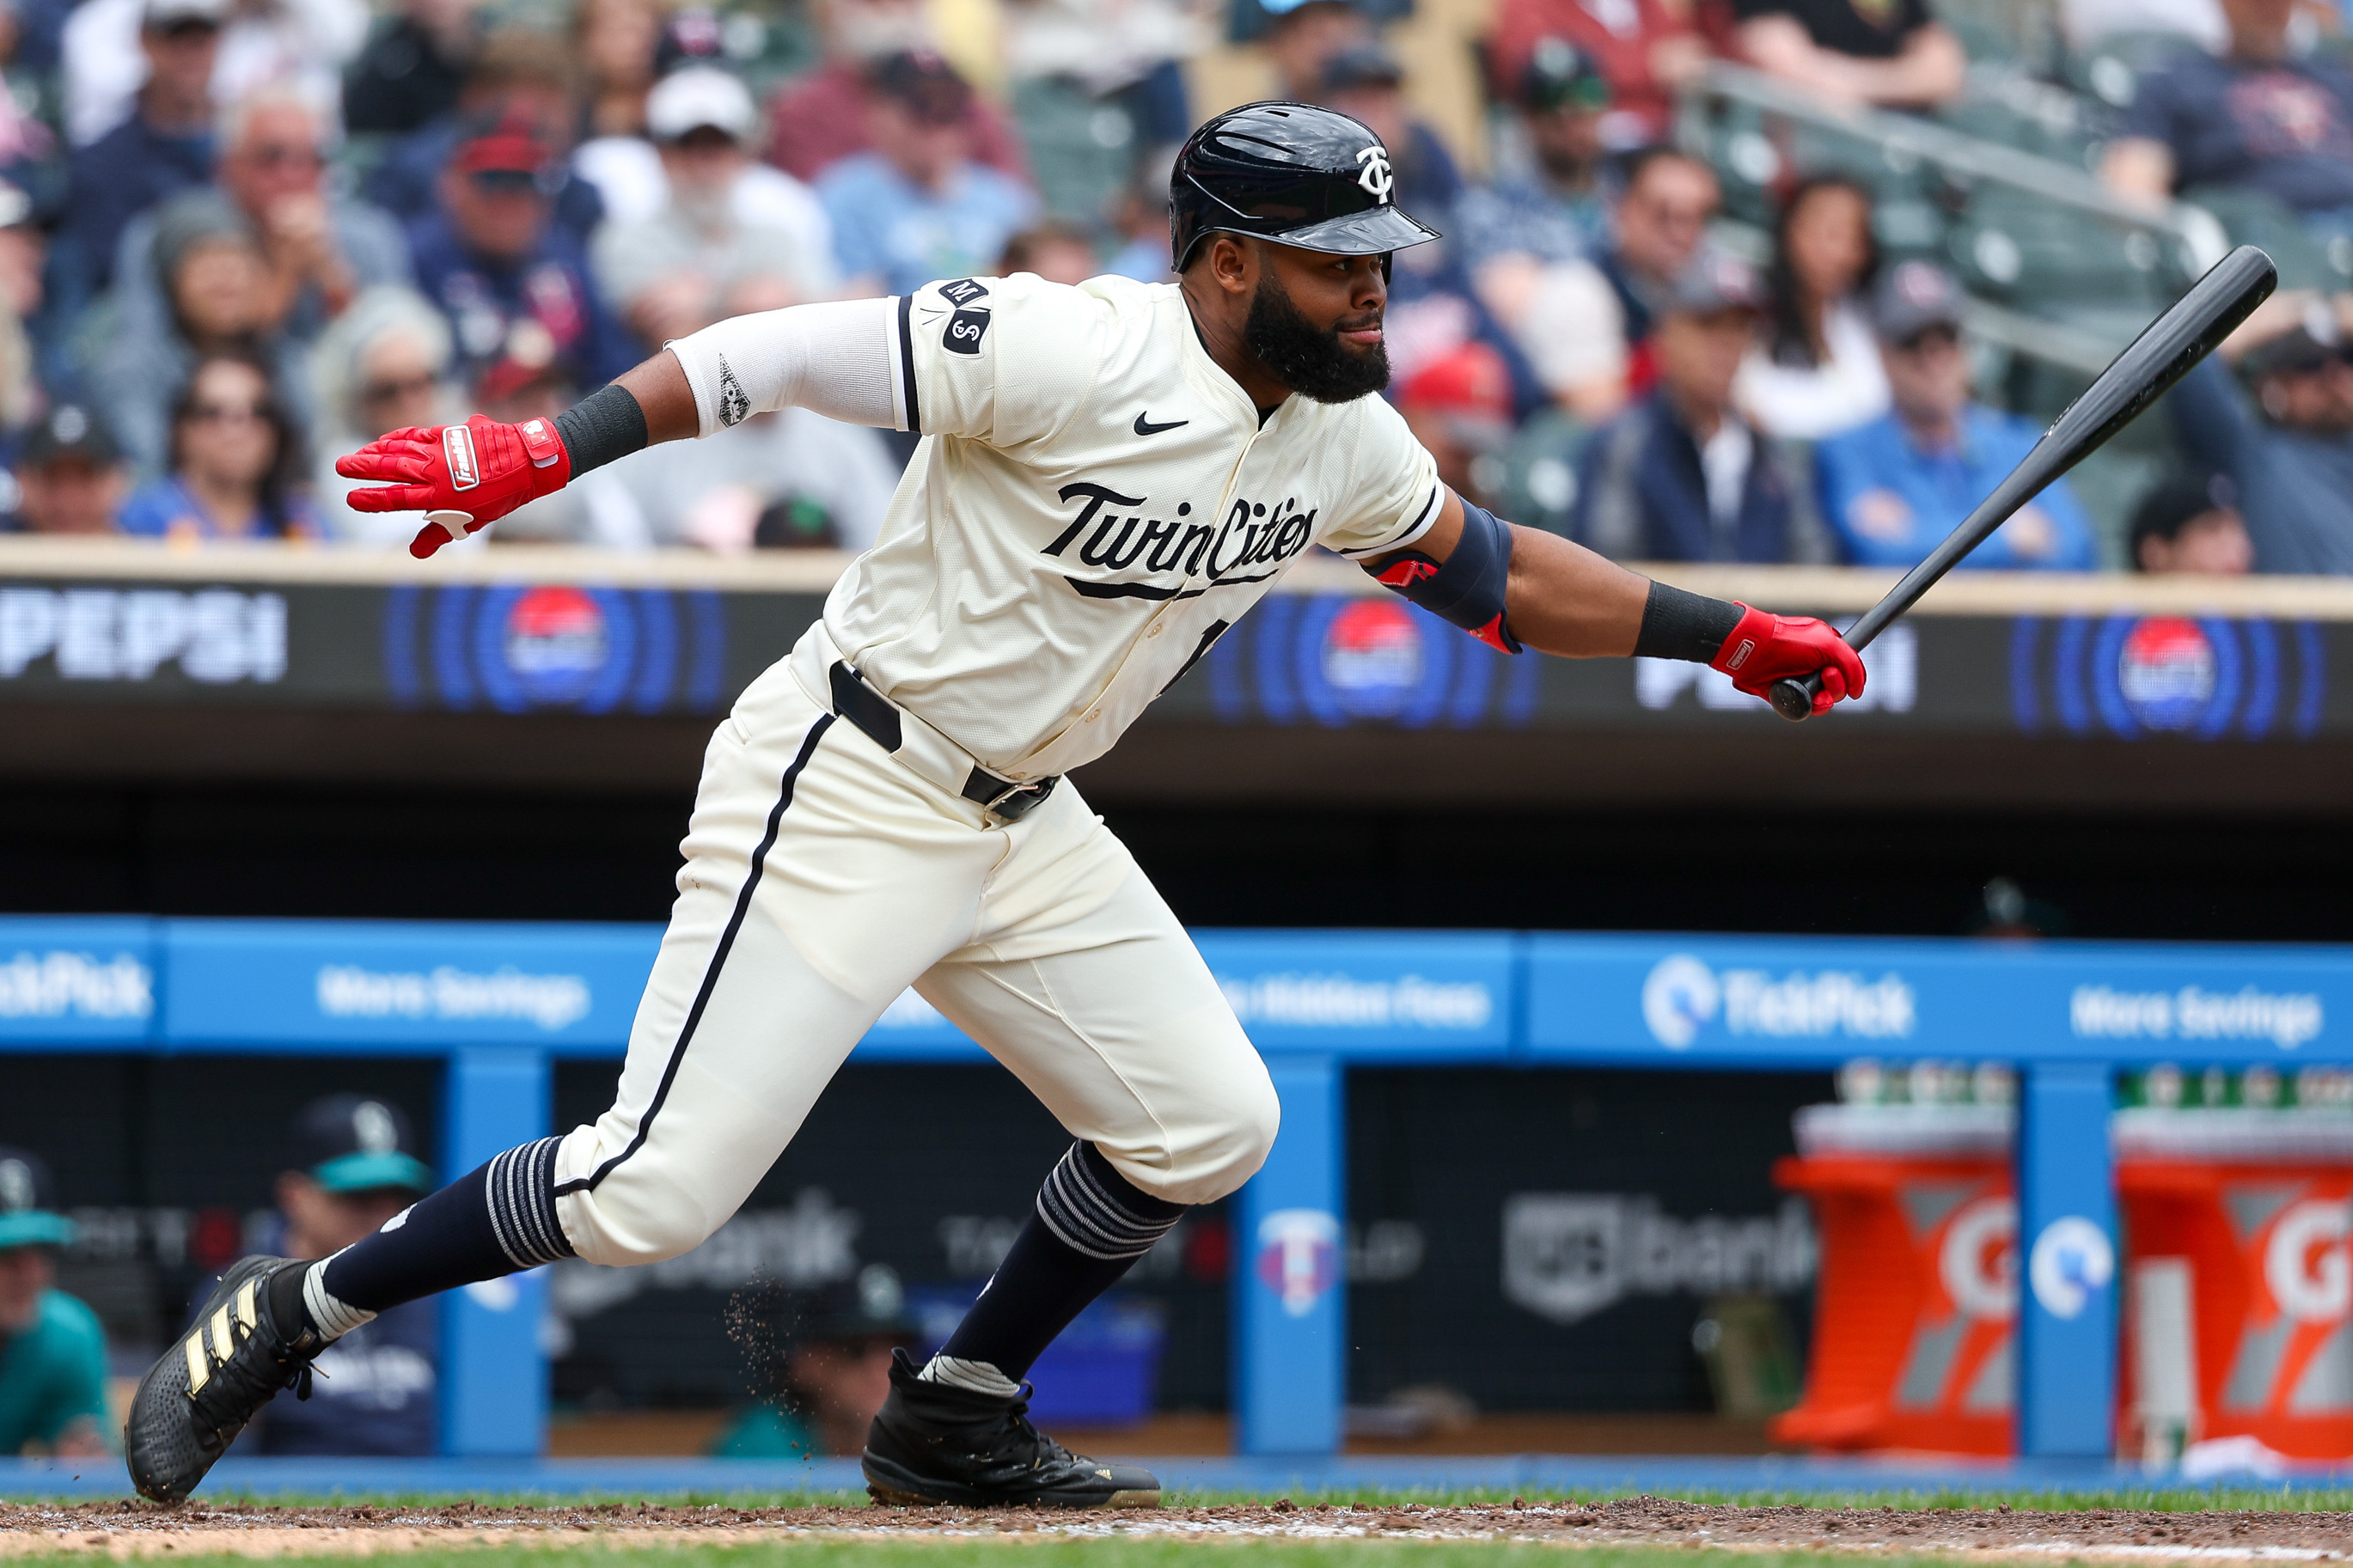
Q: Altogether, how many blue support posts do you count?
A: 3